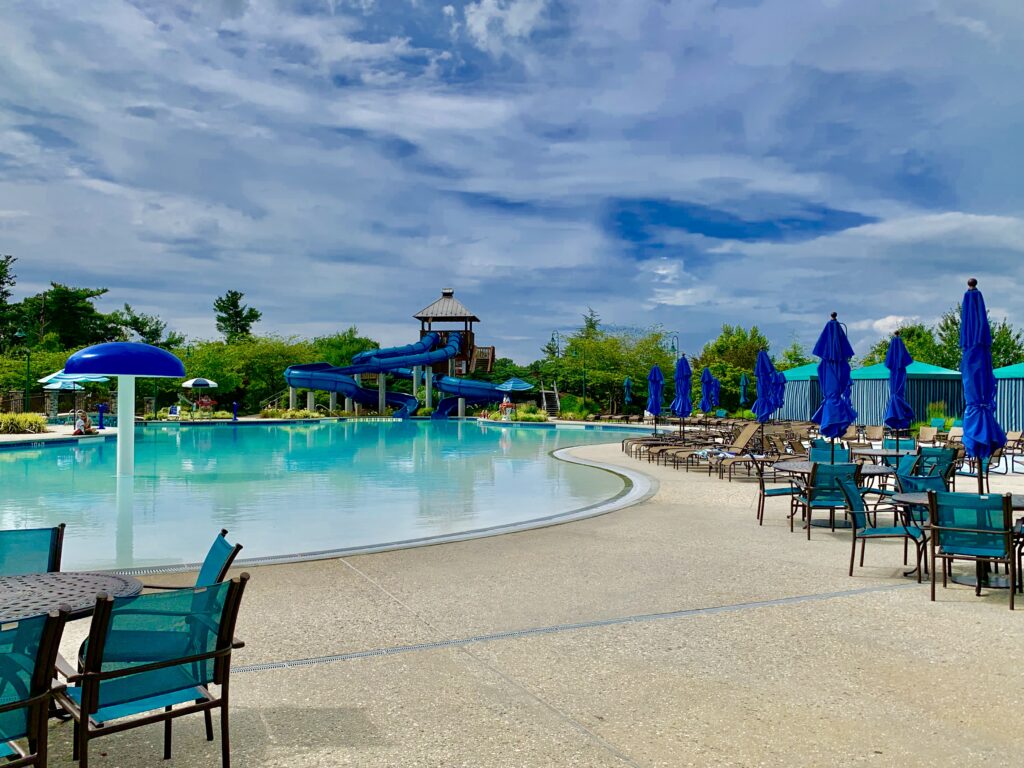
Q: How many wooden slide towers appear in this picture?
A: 1